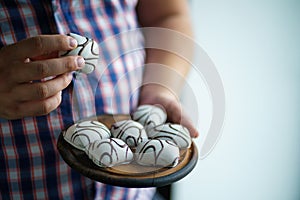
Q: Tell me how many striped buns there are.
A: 7